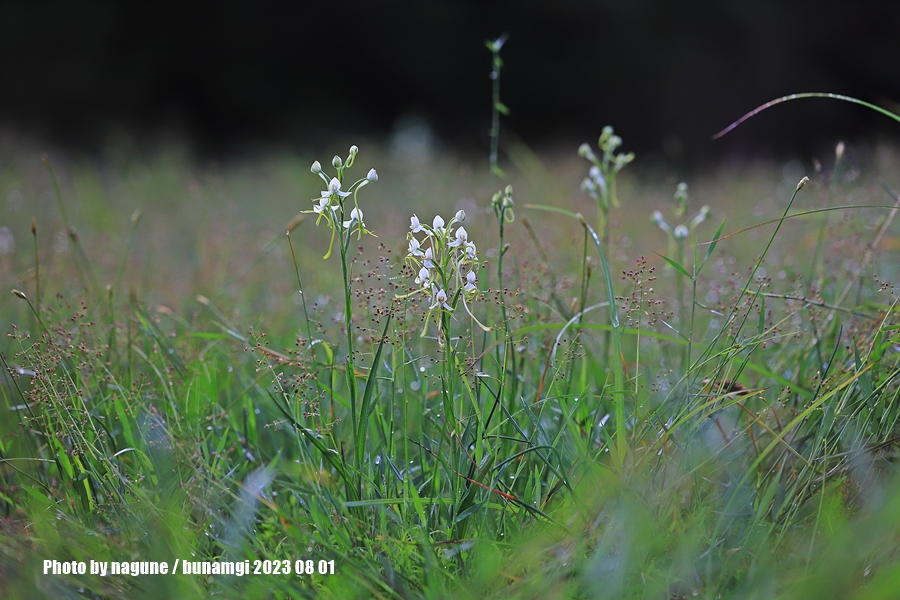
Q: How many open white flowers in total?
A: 12